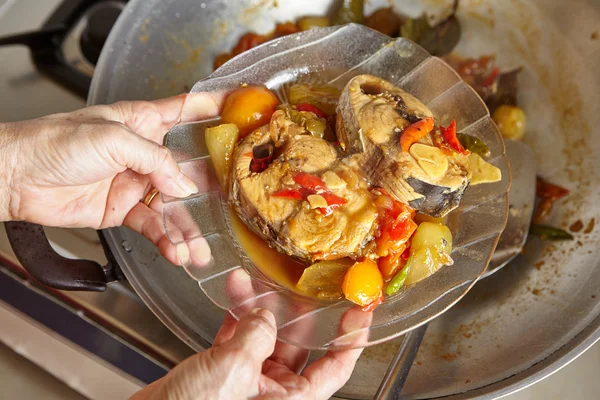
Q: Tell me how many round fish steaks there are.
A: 2